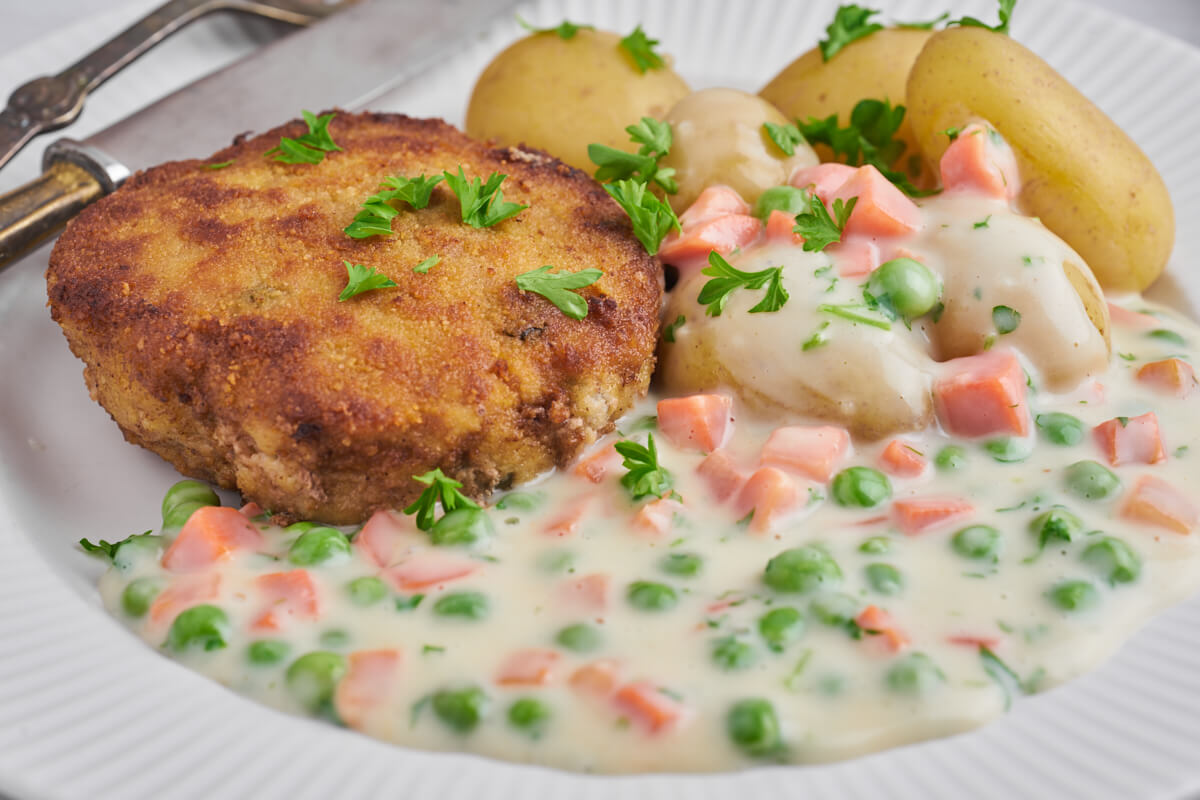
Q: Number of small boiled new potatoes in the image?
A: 6